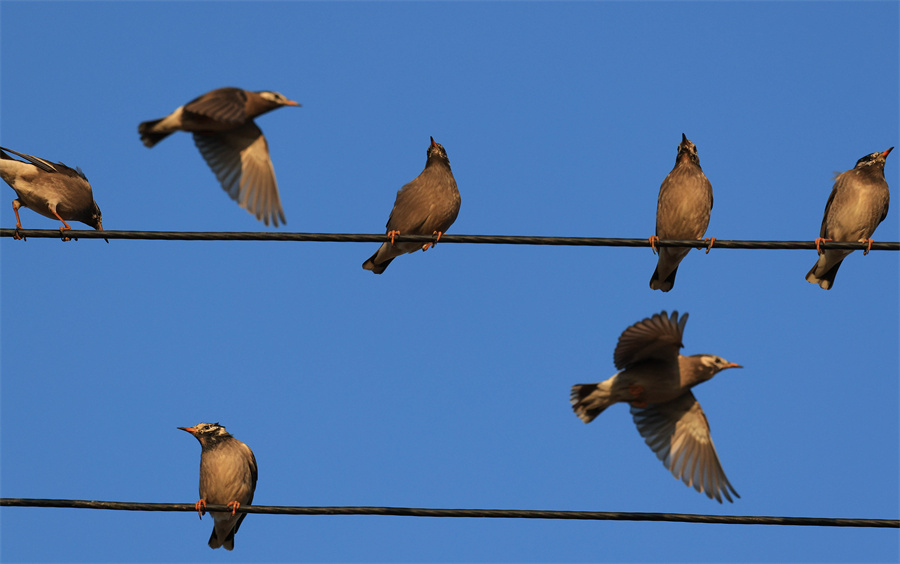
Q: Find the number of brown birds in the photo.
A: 7